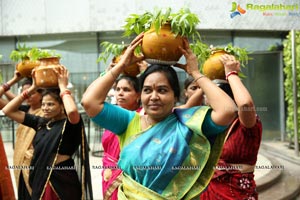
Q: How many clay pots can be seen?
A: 5